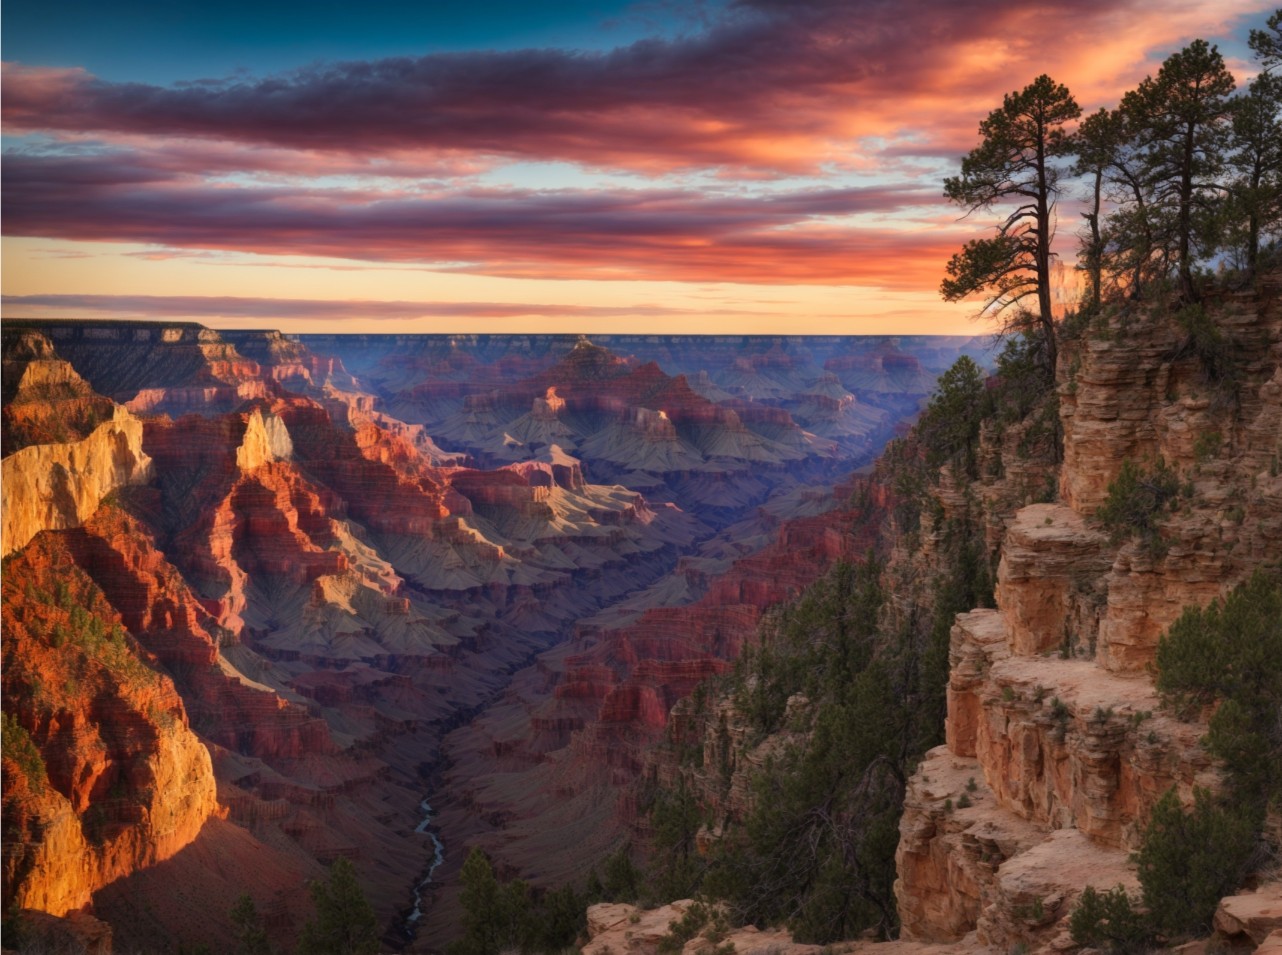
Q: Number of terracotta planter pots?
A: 0